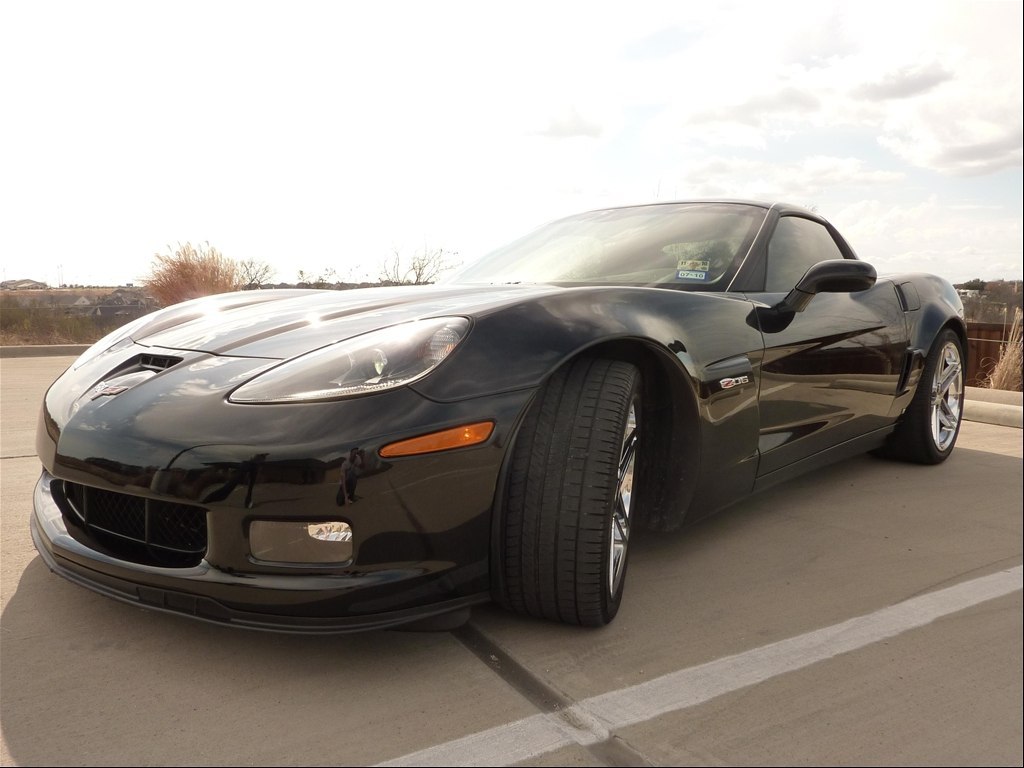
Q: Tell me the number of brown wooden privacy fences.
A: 1